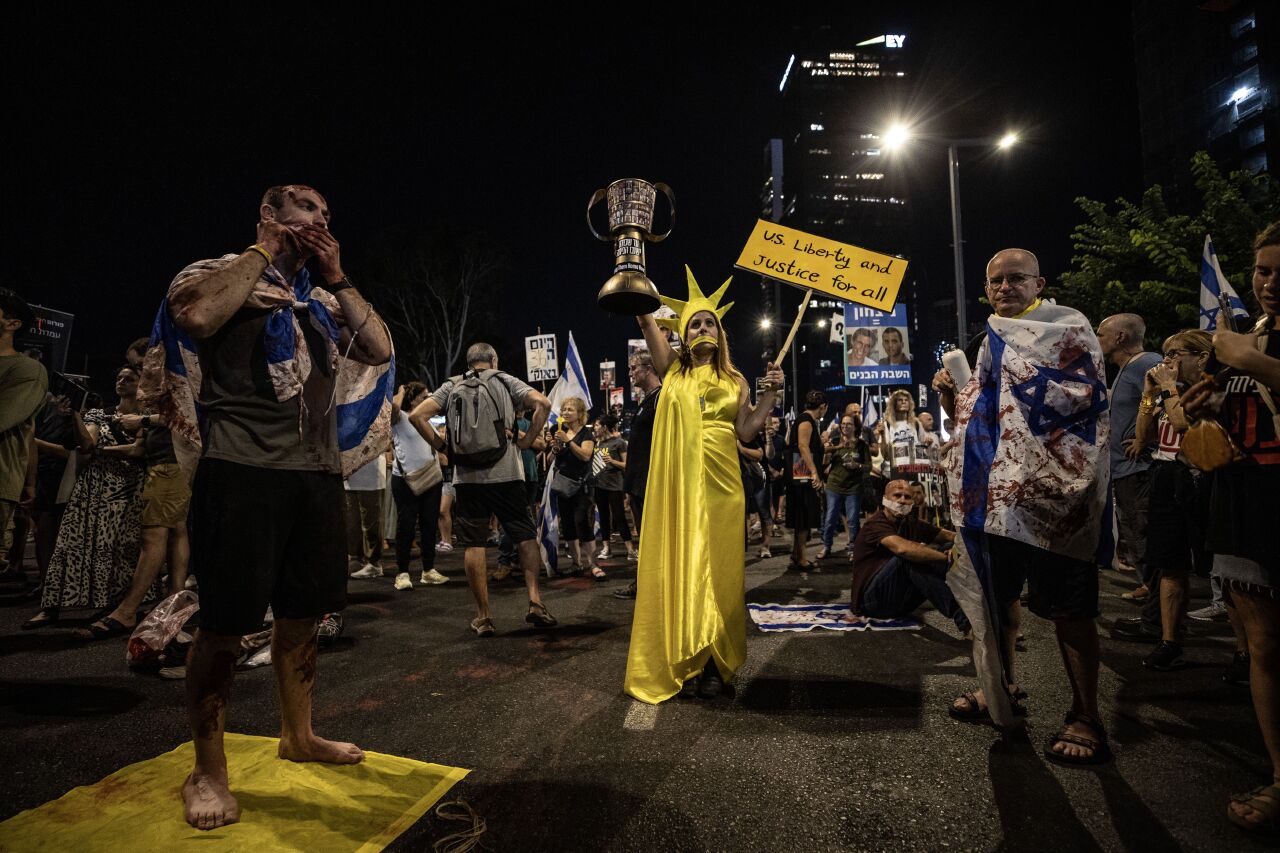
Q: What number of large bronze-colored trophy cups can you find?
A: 1